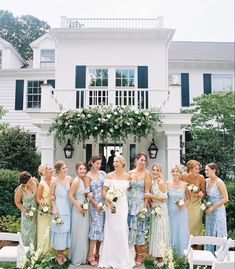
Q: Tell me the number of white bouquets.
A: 11